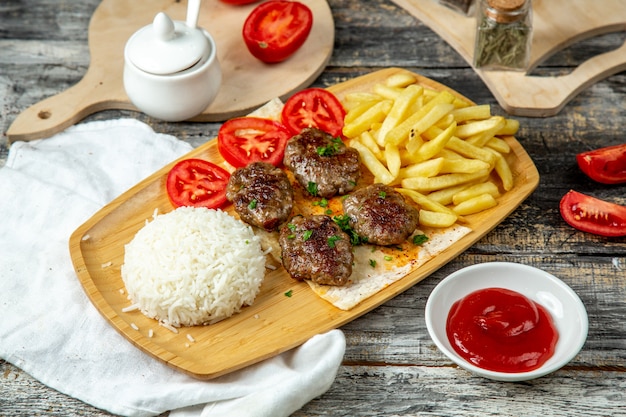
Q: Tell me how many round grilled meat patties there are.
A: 4